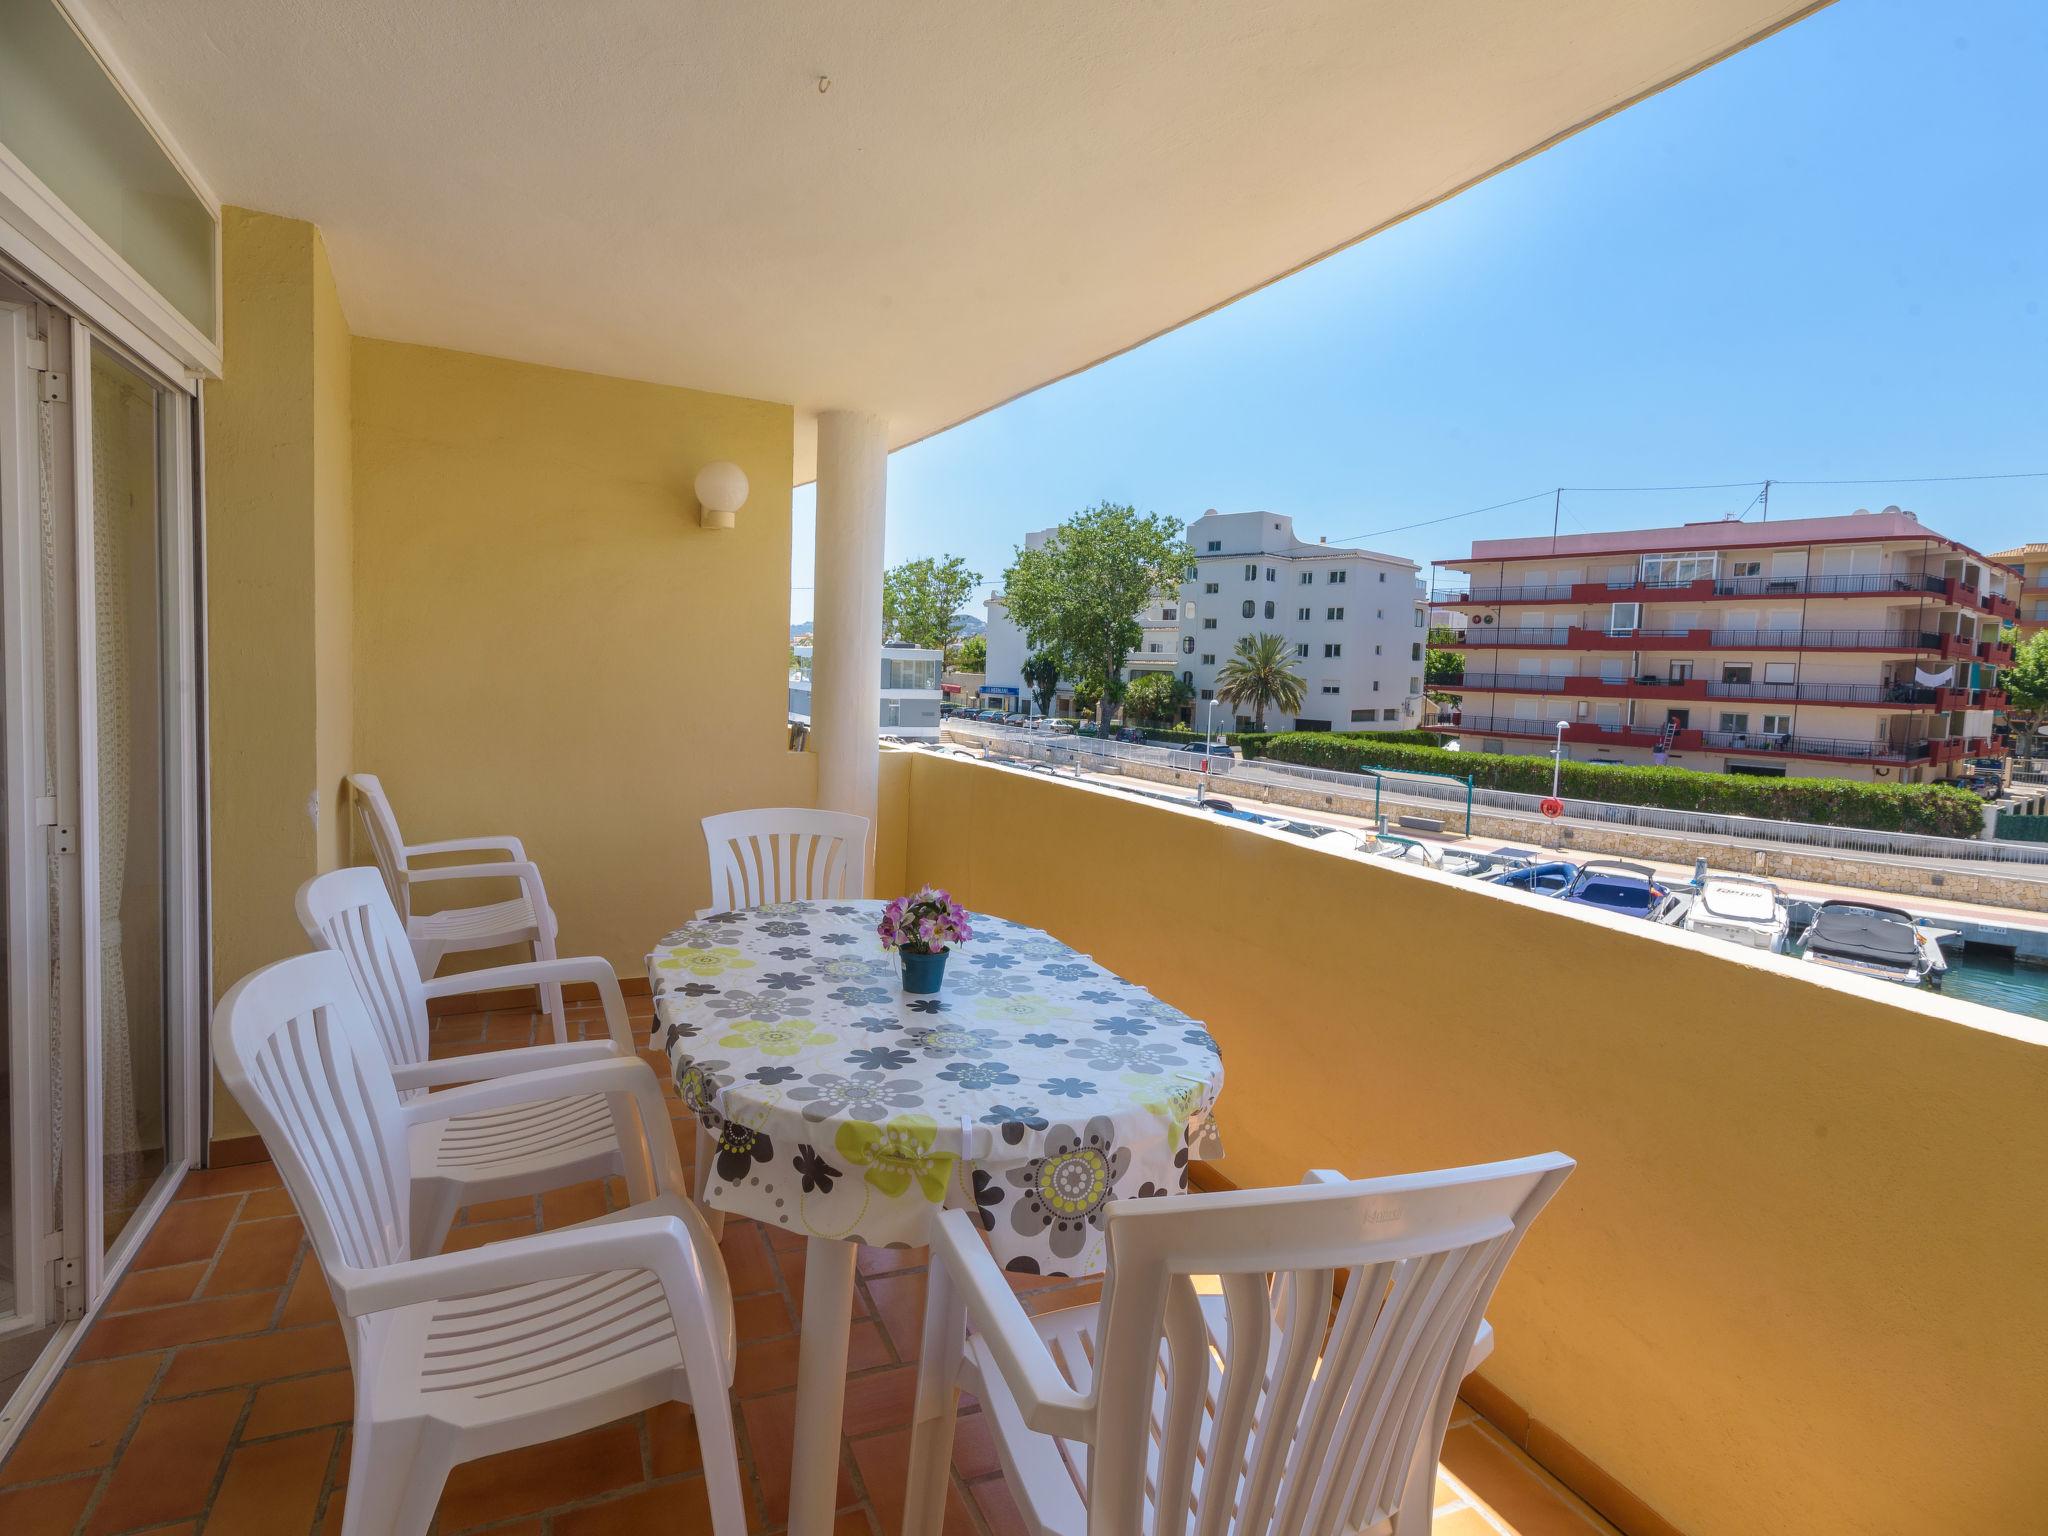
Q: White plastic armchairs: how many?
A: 5